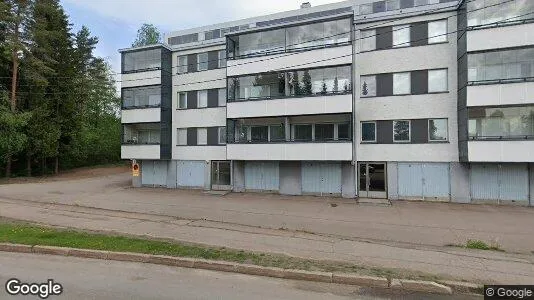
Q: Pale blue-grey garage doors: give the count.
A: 6